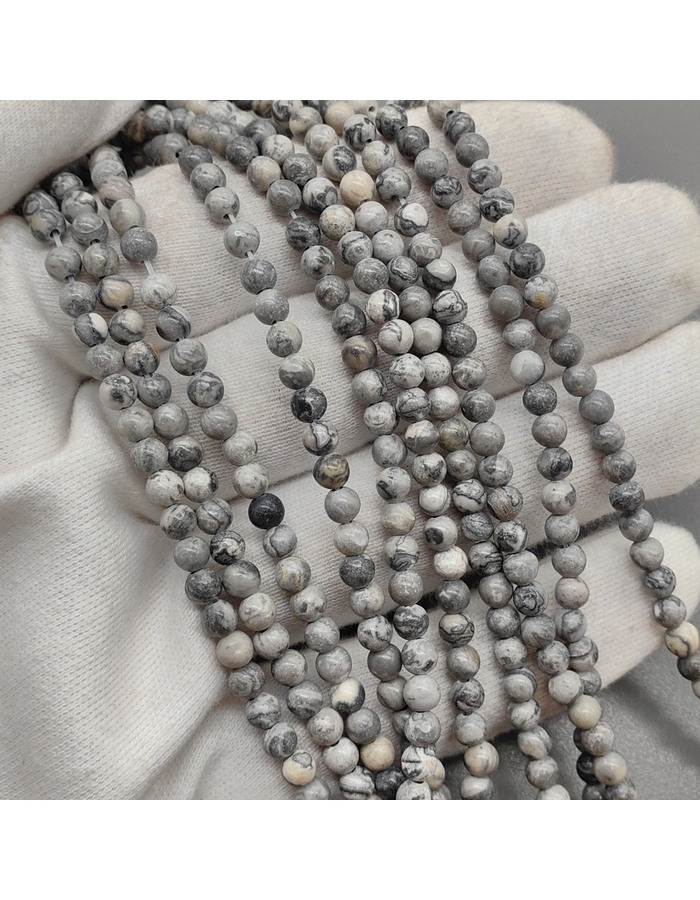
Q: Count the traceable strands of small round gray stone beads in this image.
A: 10